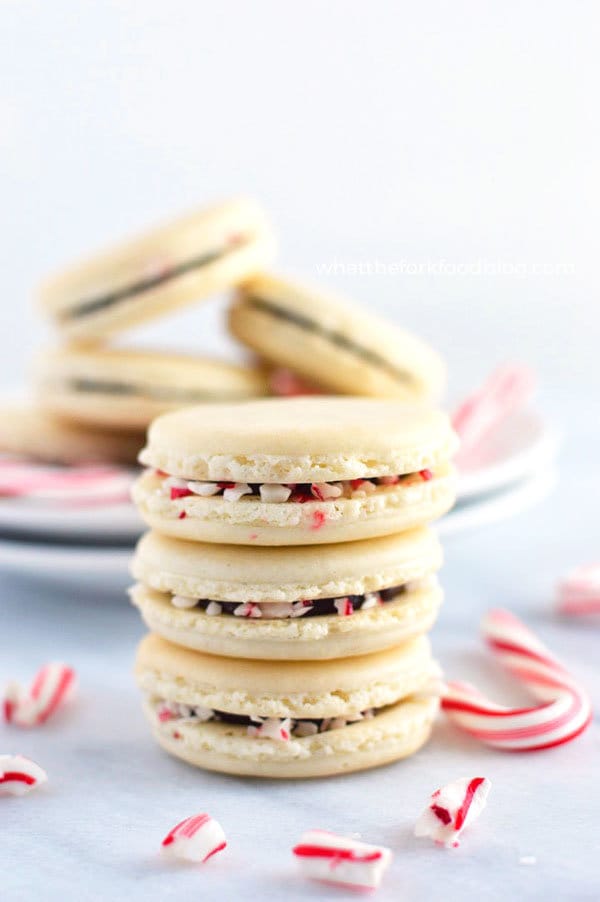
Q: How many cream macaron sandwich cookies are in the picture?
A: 7